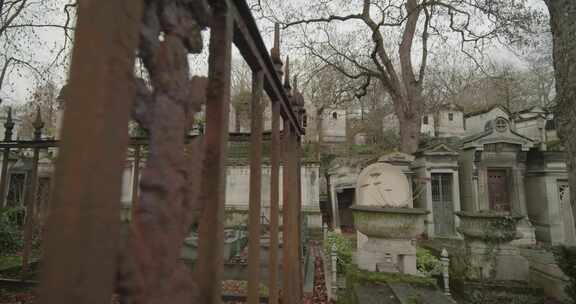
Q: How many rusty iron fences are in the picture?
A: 1